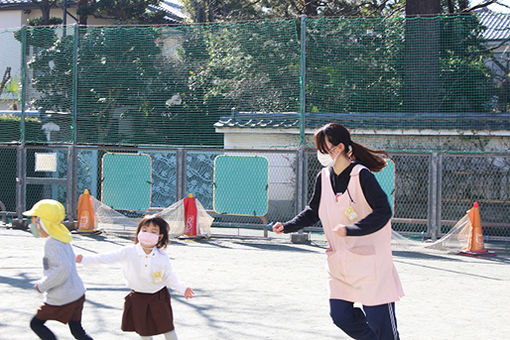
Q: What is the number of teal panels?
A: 3